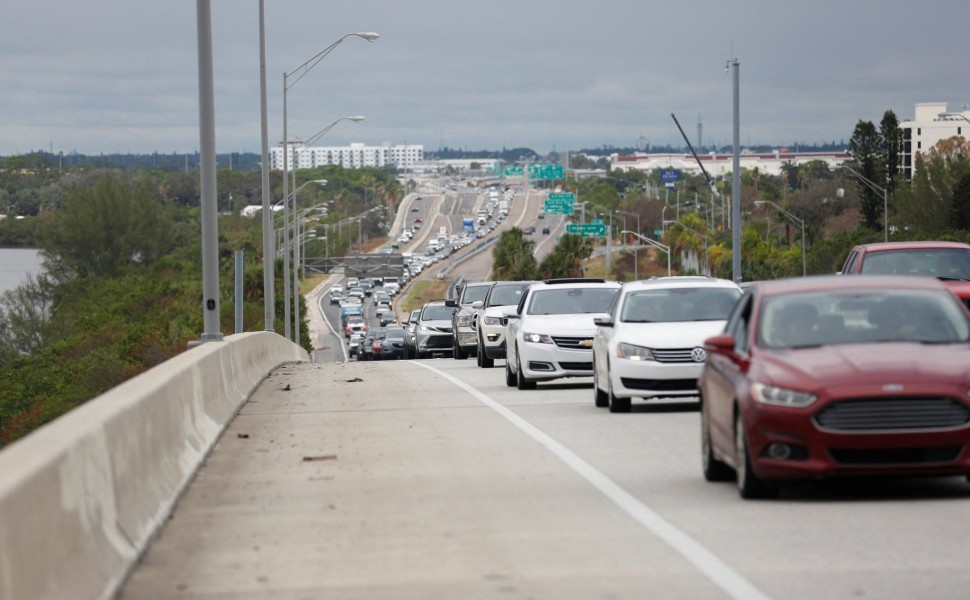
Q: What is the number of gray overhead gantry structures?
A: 1